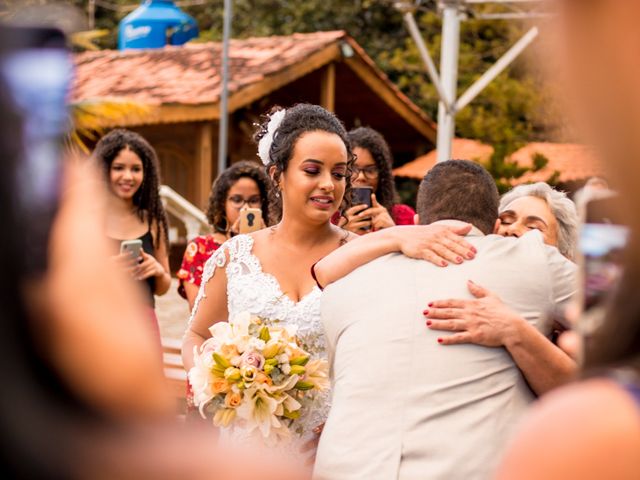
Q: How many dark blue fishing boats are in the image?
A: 0